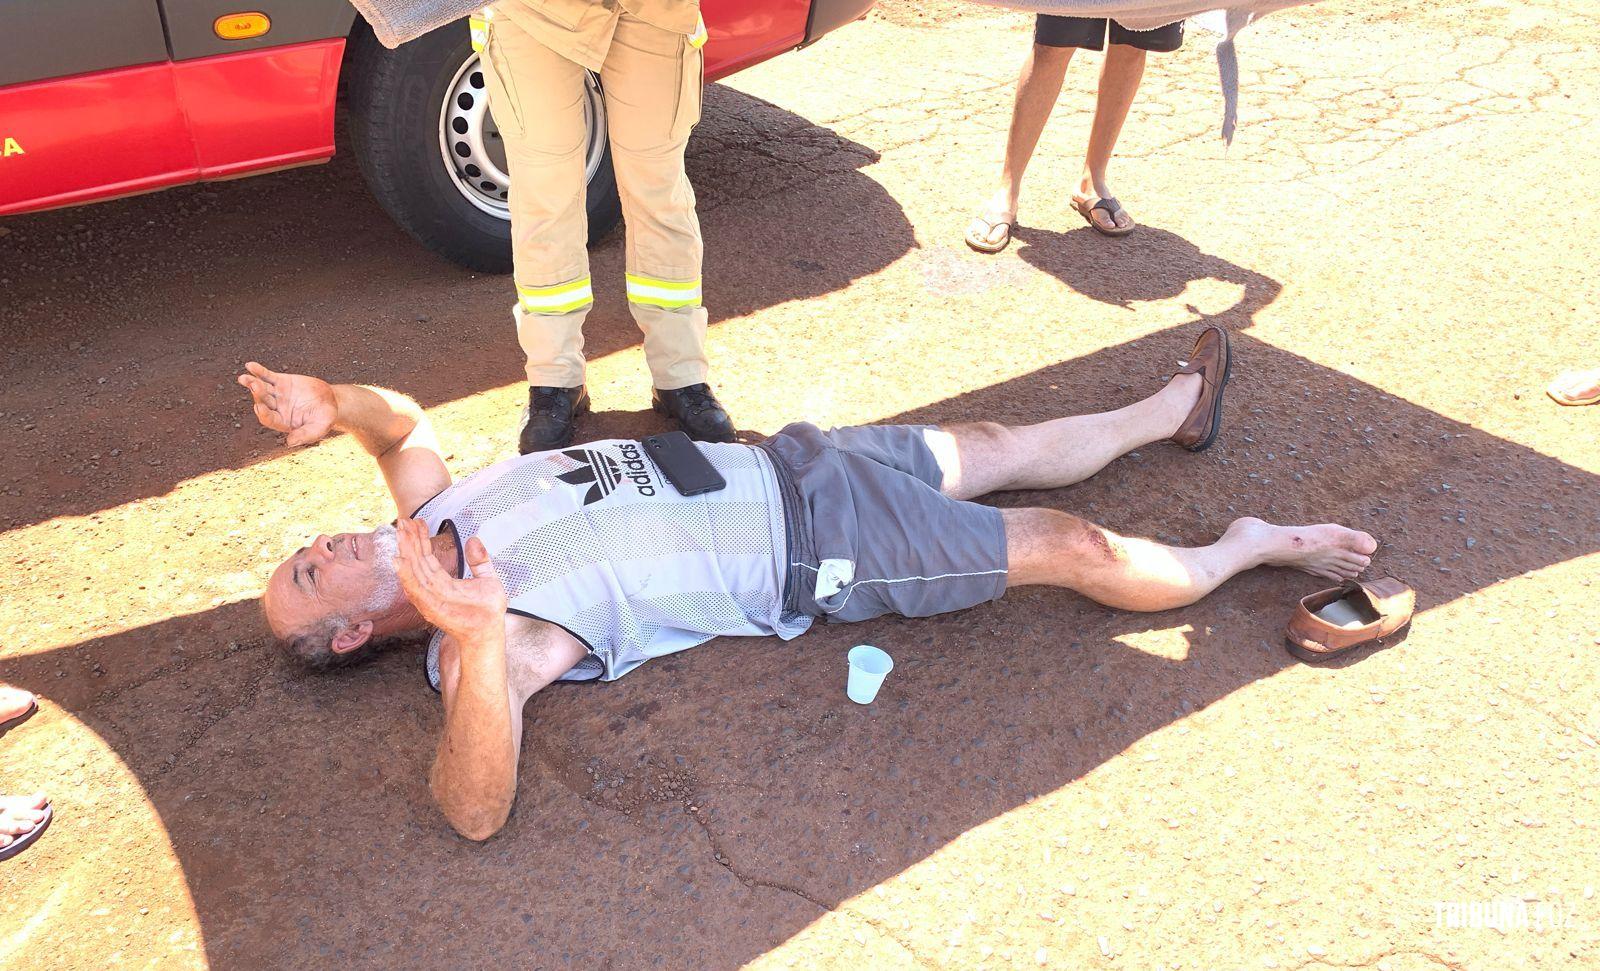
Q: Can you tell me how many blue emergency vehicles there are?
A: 0